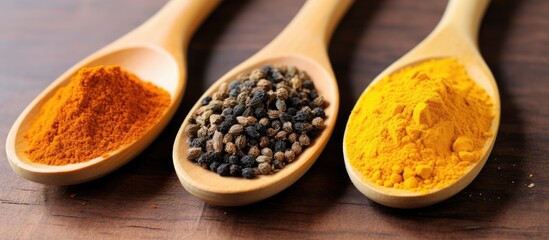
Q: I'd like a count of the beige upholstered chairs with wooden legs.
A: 0